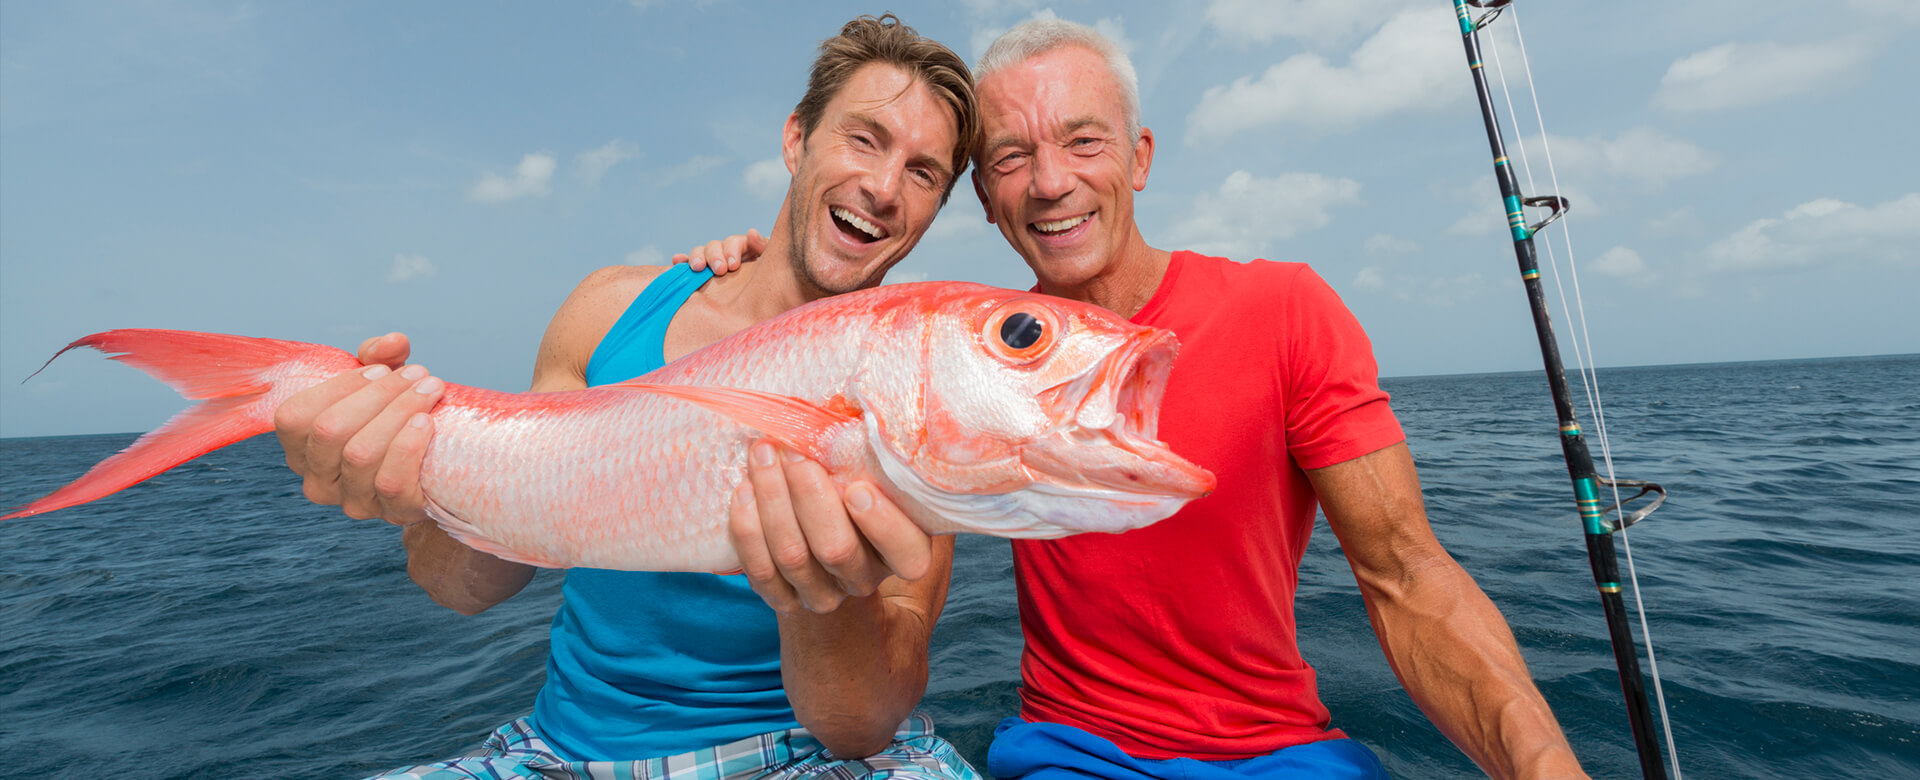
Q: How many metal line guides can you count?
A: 3